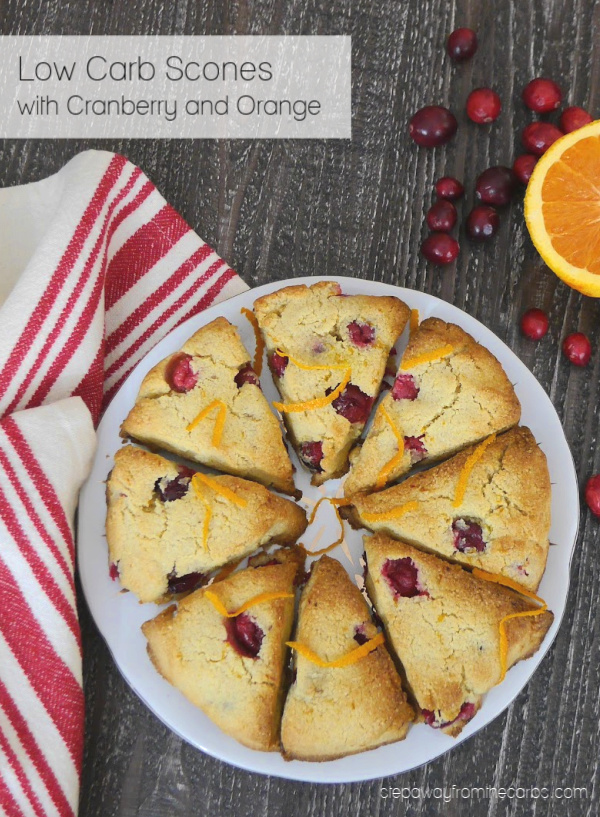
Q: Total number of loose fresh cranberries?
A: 15